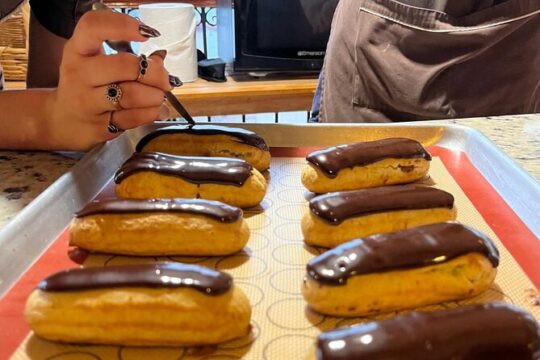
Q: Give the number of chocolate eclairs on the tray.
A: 8